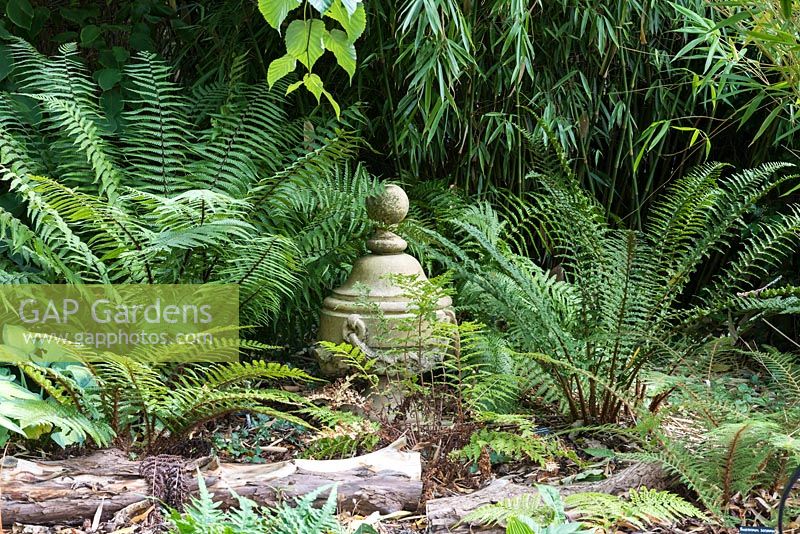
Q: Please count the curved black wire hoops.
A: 1